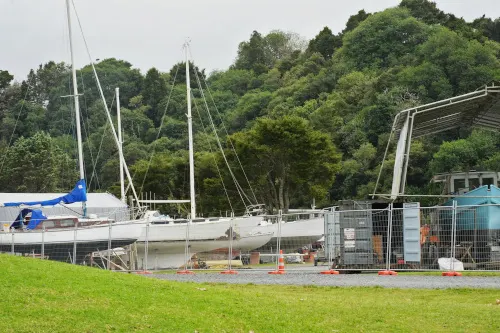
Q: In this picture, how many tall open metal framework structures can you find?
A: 1